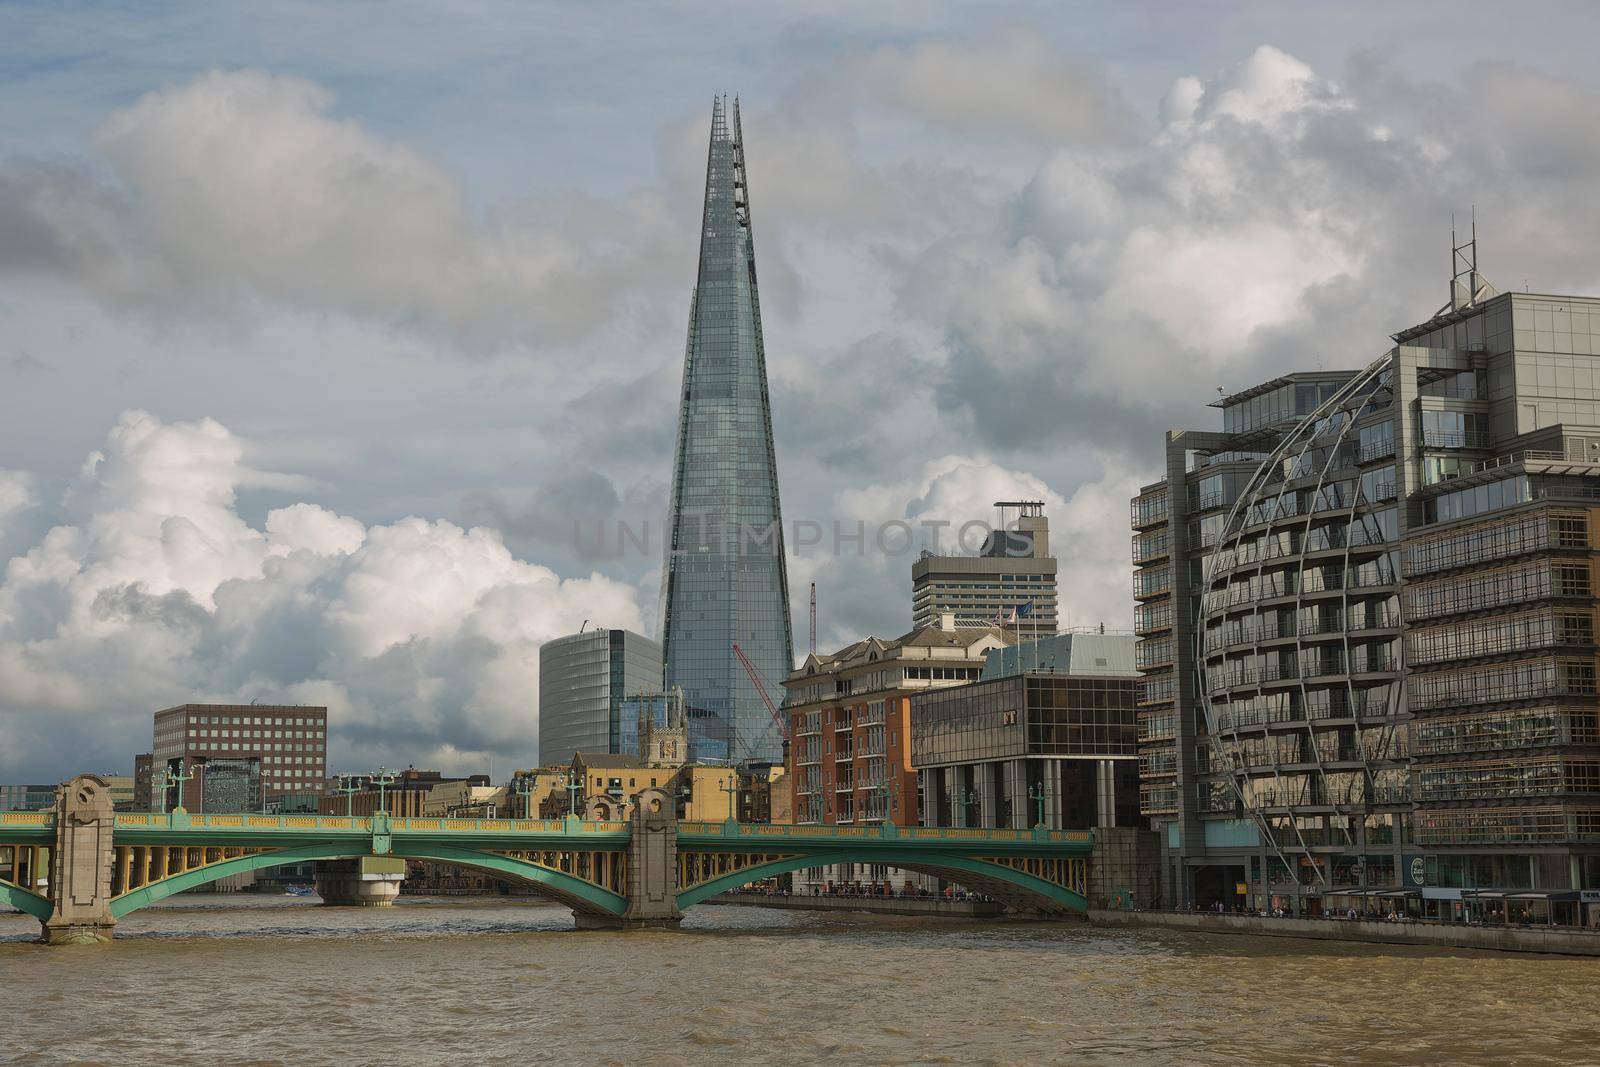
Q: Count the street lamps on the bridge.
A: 12